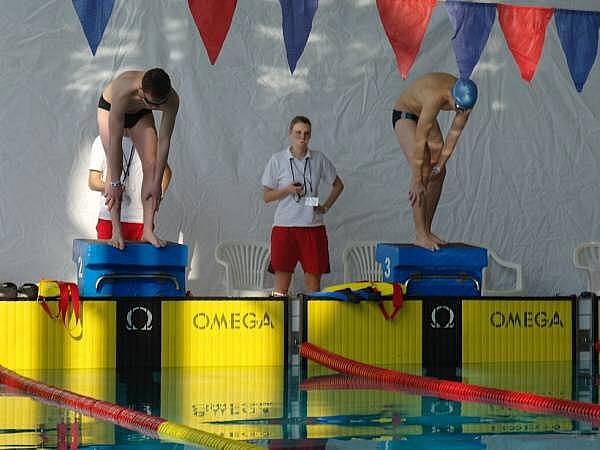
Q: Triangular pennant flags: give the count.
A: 7